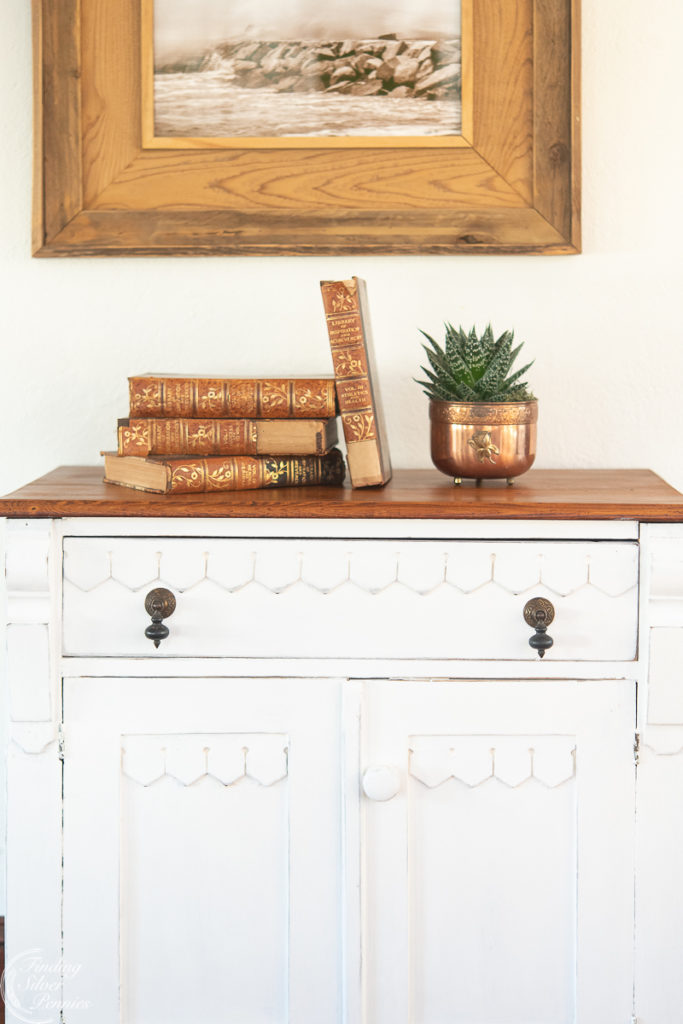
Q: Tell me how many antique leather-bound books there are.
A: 4